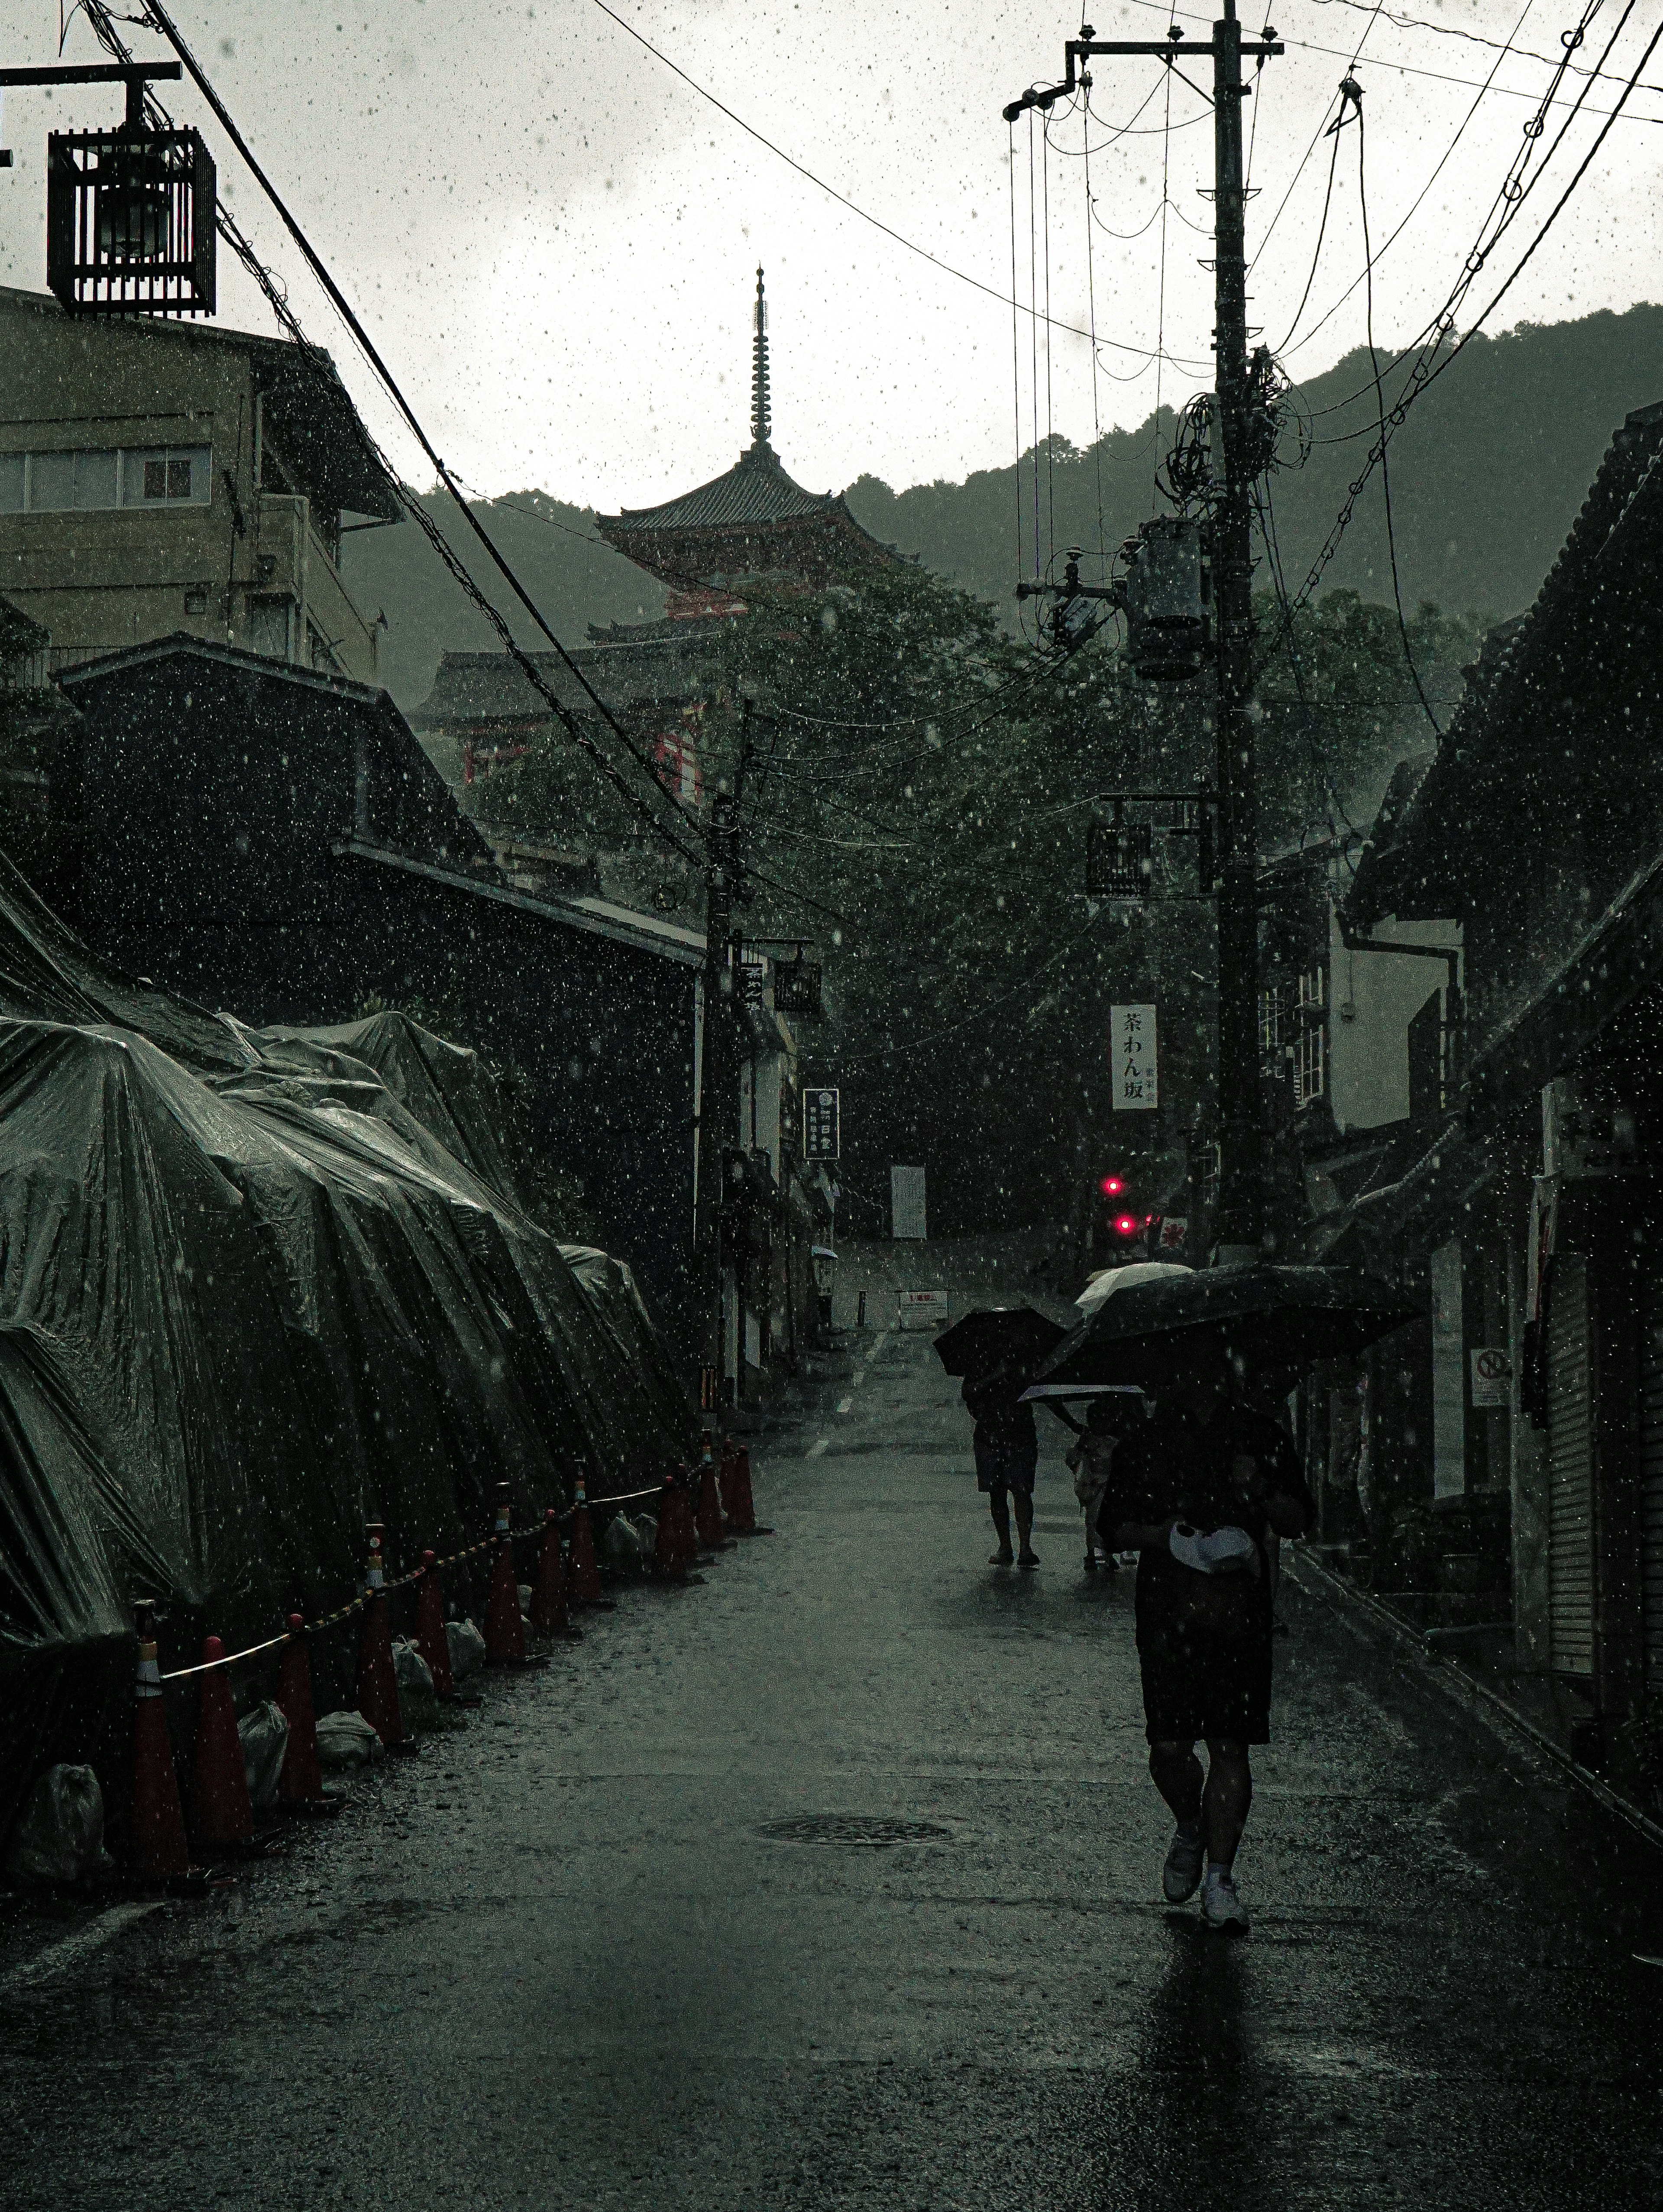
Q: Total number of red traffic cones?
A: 13